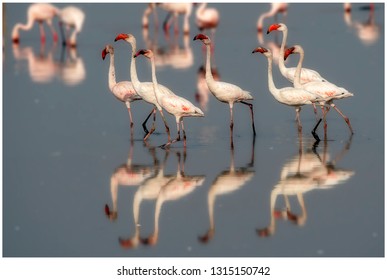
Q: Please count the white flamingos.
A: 7